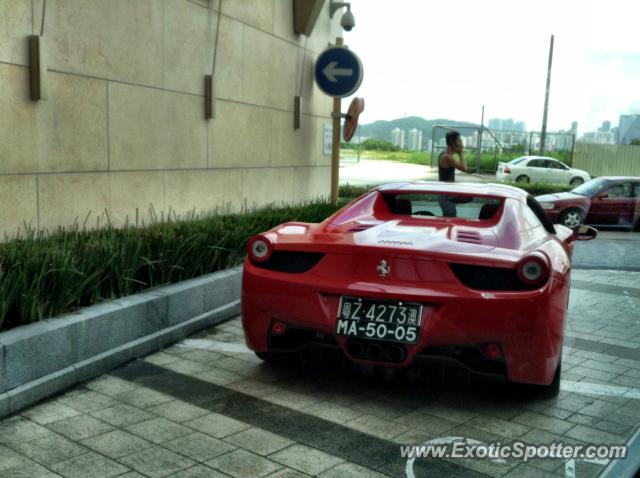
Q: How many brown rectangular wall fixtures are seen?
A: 3